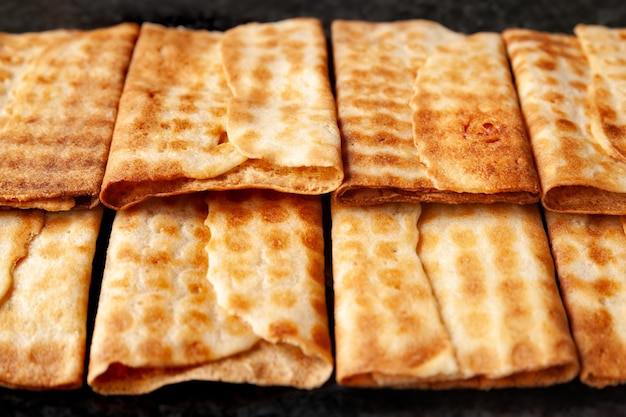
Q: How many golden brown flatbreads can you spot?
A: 8